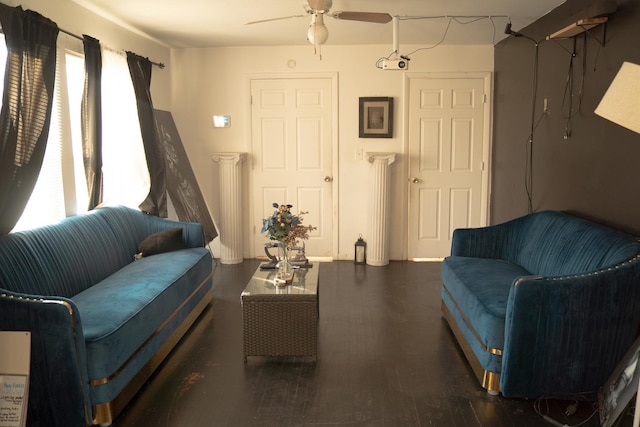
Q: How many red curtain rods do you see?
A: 0